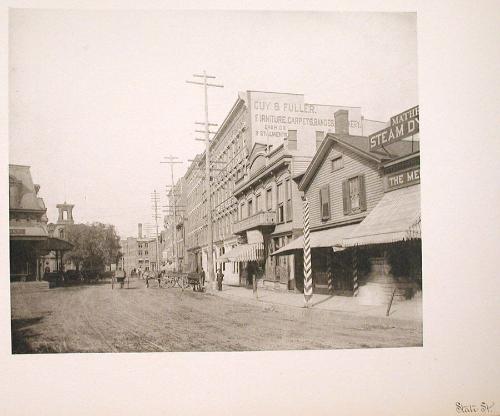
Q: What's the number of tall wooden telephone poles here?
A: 3